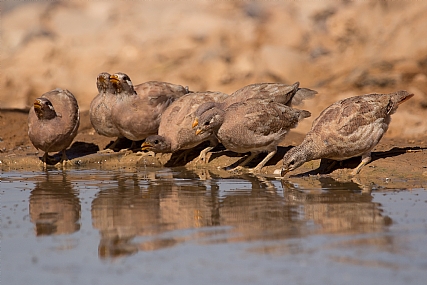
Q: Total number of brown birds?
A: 7